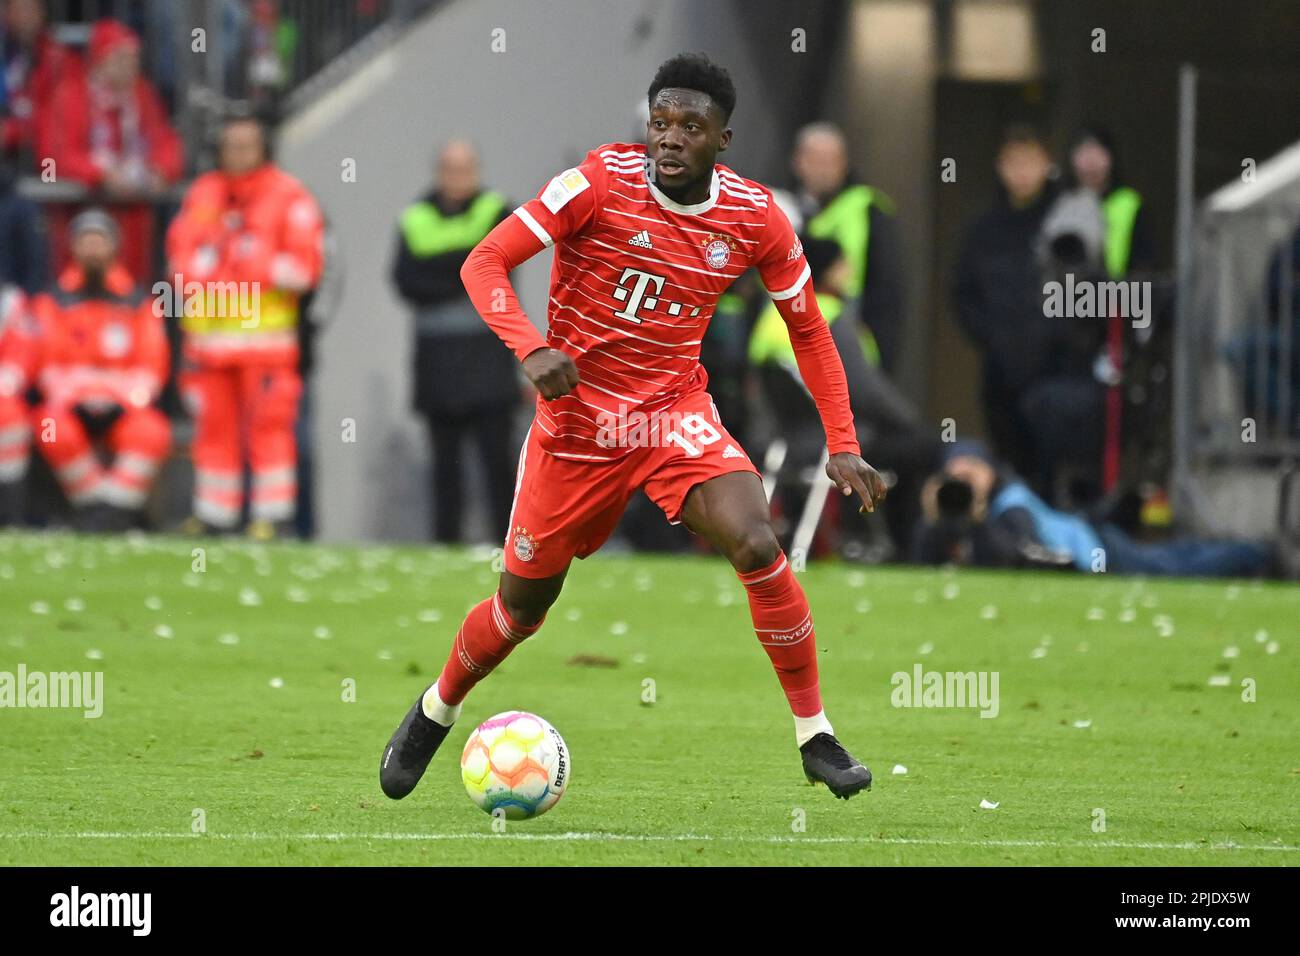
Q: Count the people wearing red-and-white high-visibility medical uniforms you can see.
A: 3